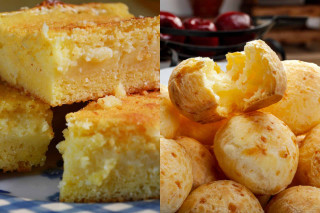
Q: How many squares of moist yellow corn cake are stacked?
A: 3